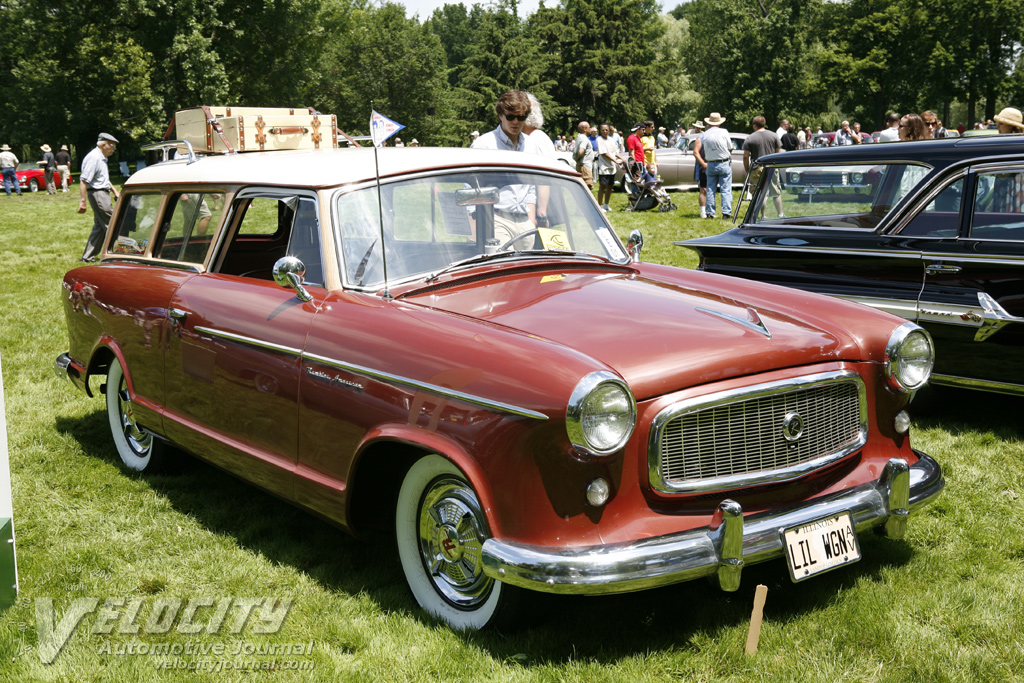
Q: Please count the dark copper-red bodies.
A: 1